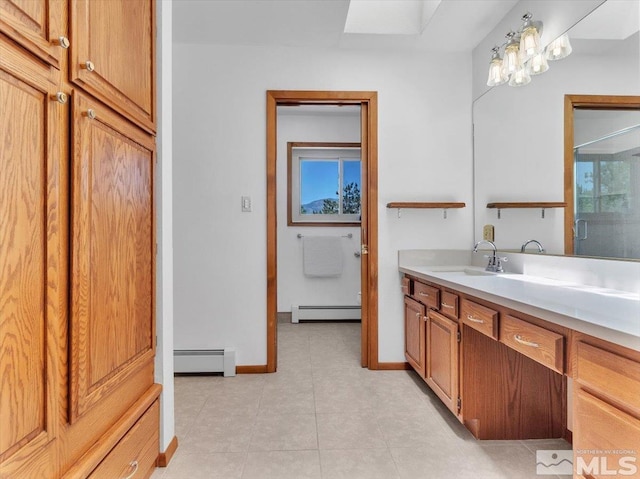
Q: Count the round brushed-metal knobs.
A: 6